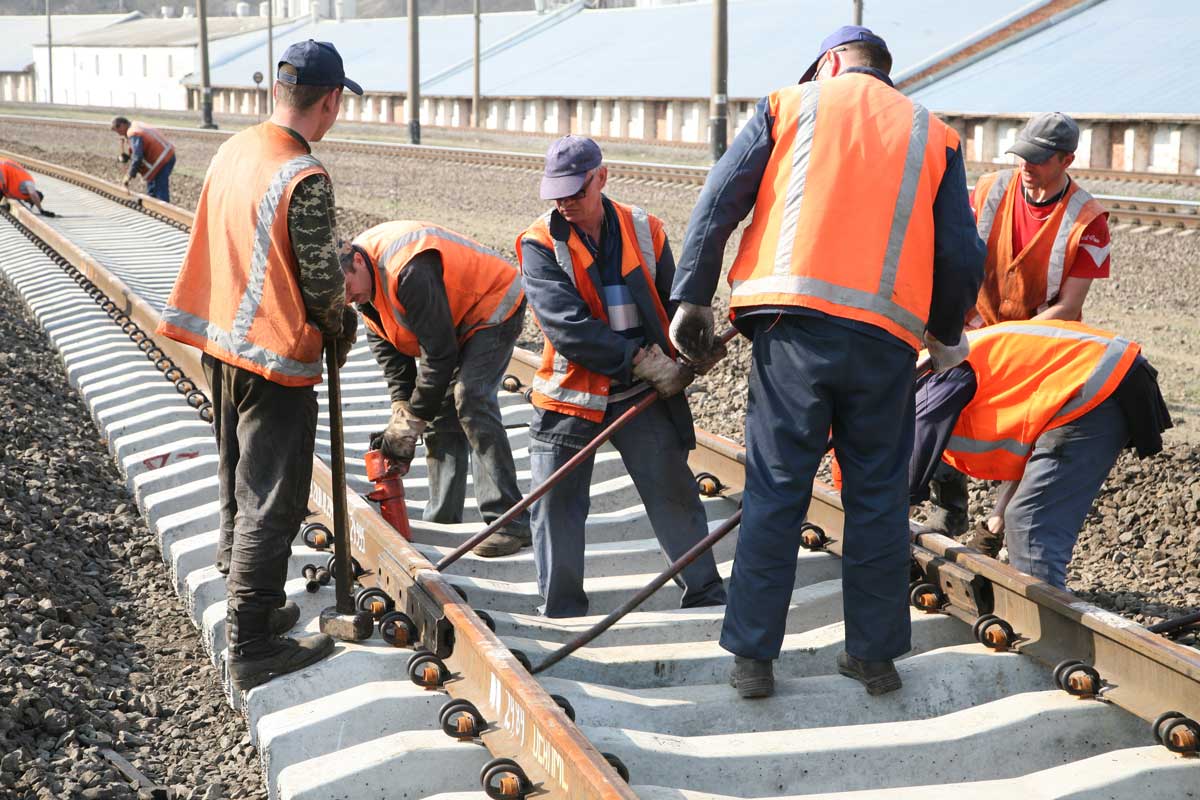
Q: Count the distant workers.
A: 2